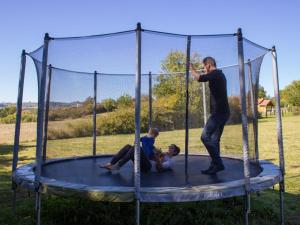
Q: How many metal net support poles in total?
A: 10